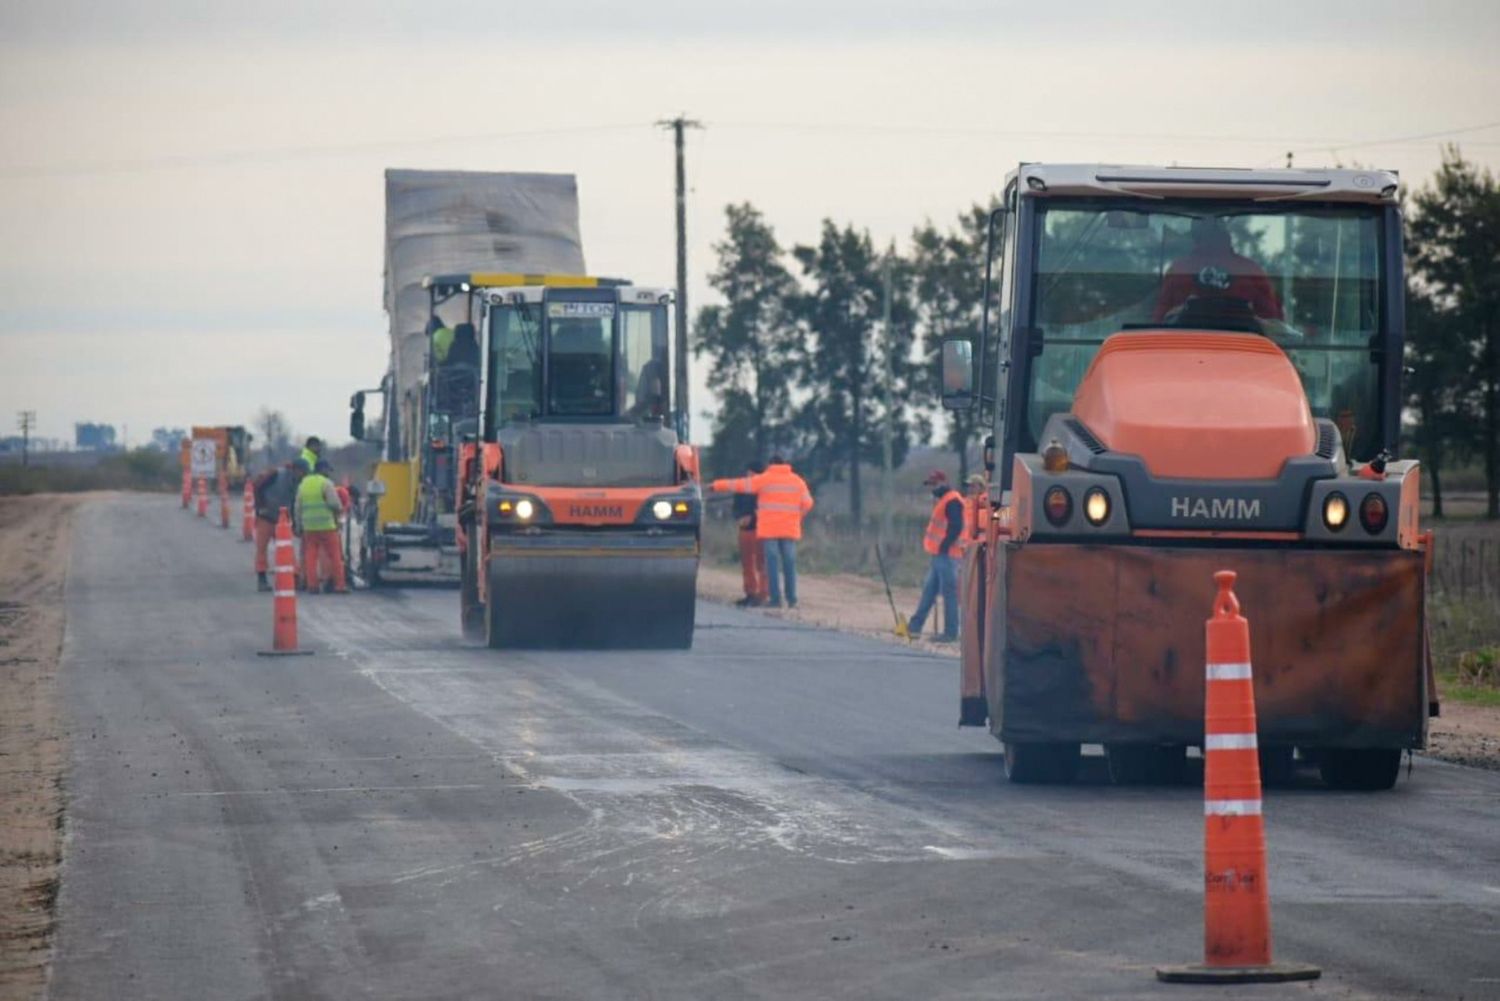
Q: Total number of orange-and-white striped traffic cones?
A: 6